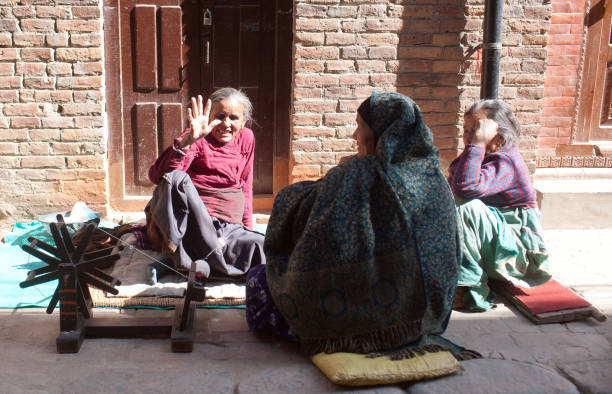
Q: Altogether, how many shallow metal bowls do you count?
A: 1